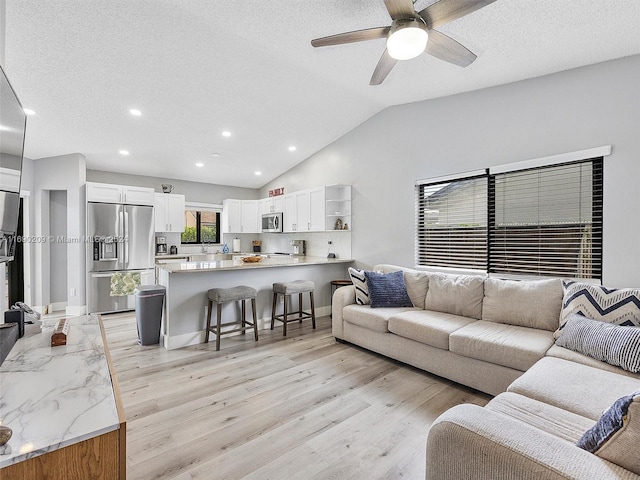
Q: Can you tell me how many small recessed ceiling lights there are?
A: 7